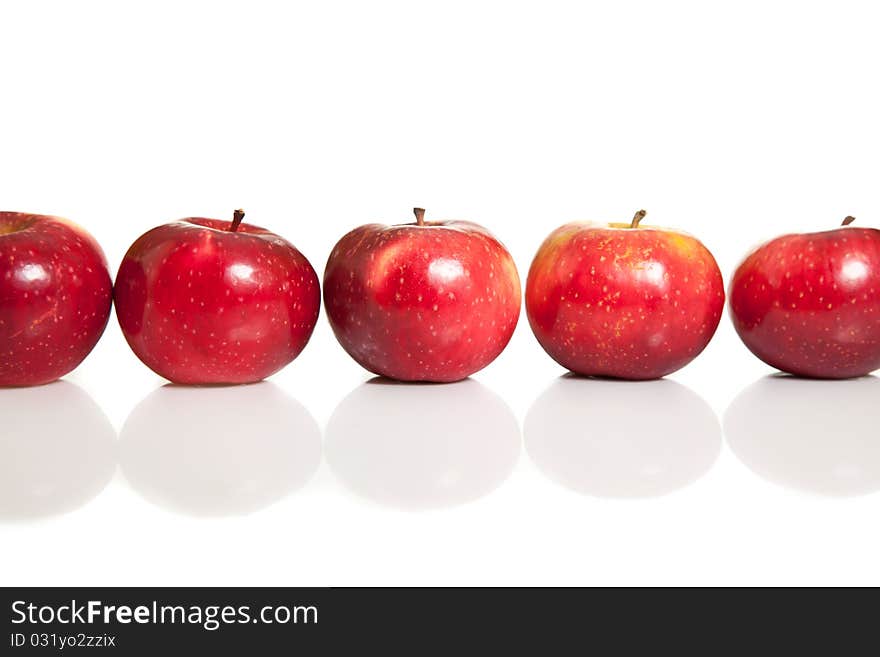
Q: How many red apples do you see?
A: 5